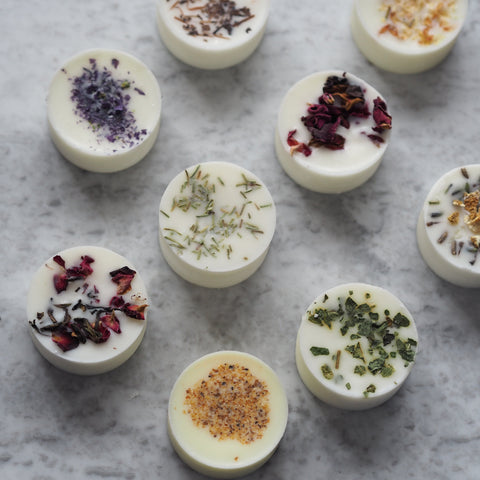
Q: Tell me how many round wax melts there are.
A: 9